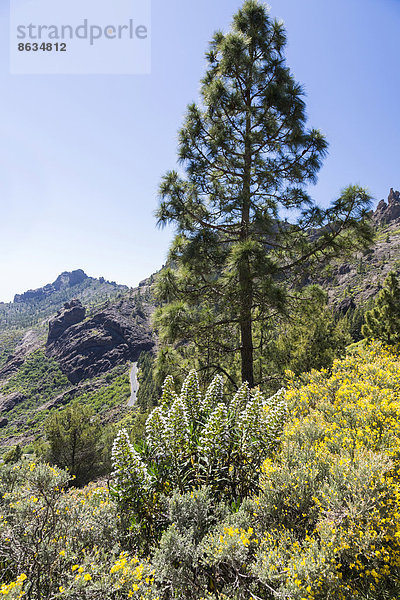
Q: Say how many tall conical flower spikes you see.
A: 10